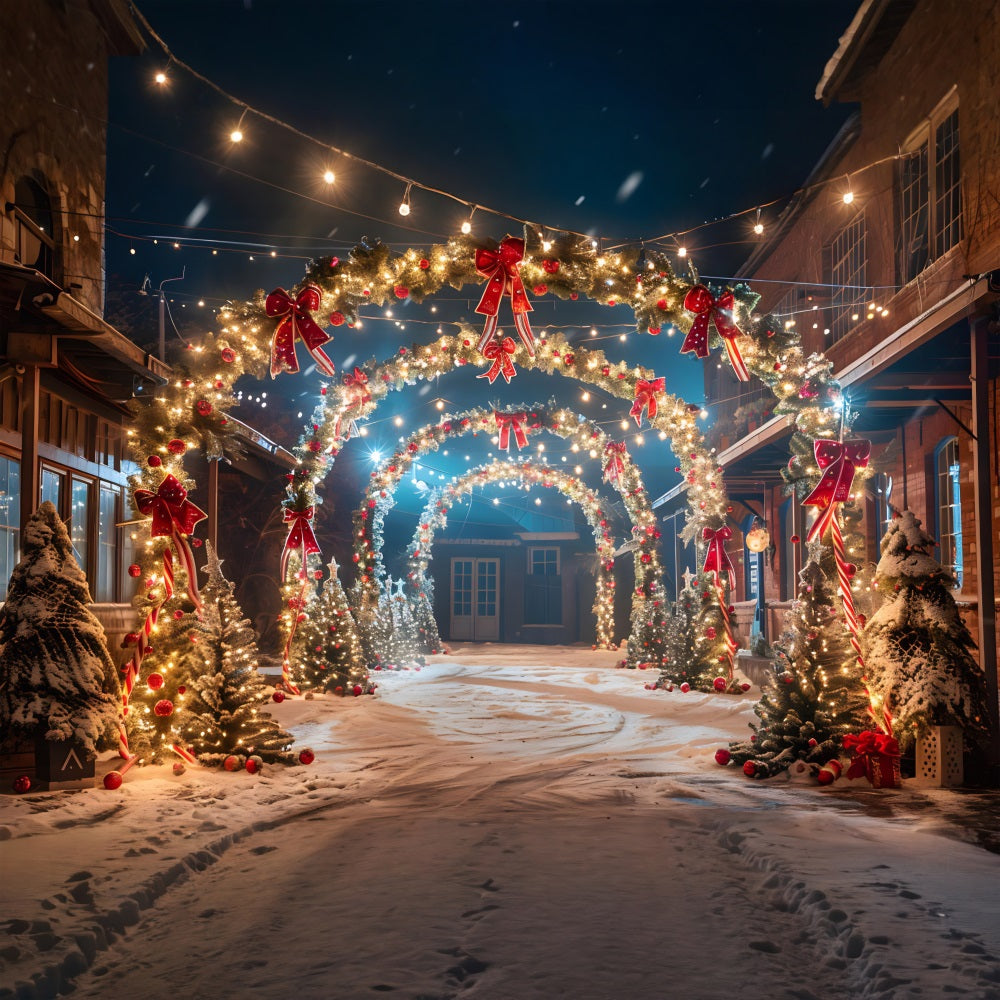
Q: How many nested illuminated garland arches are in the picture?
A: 4